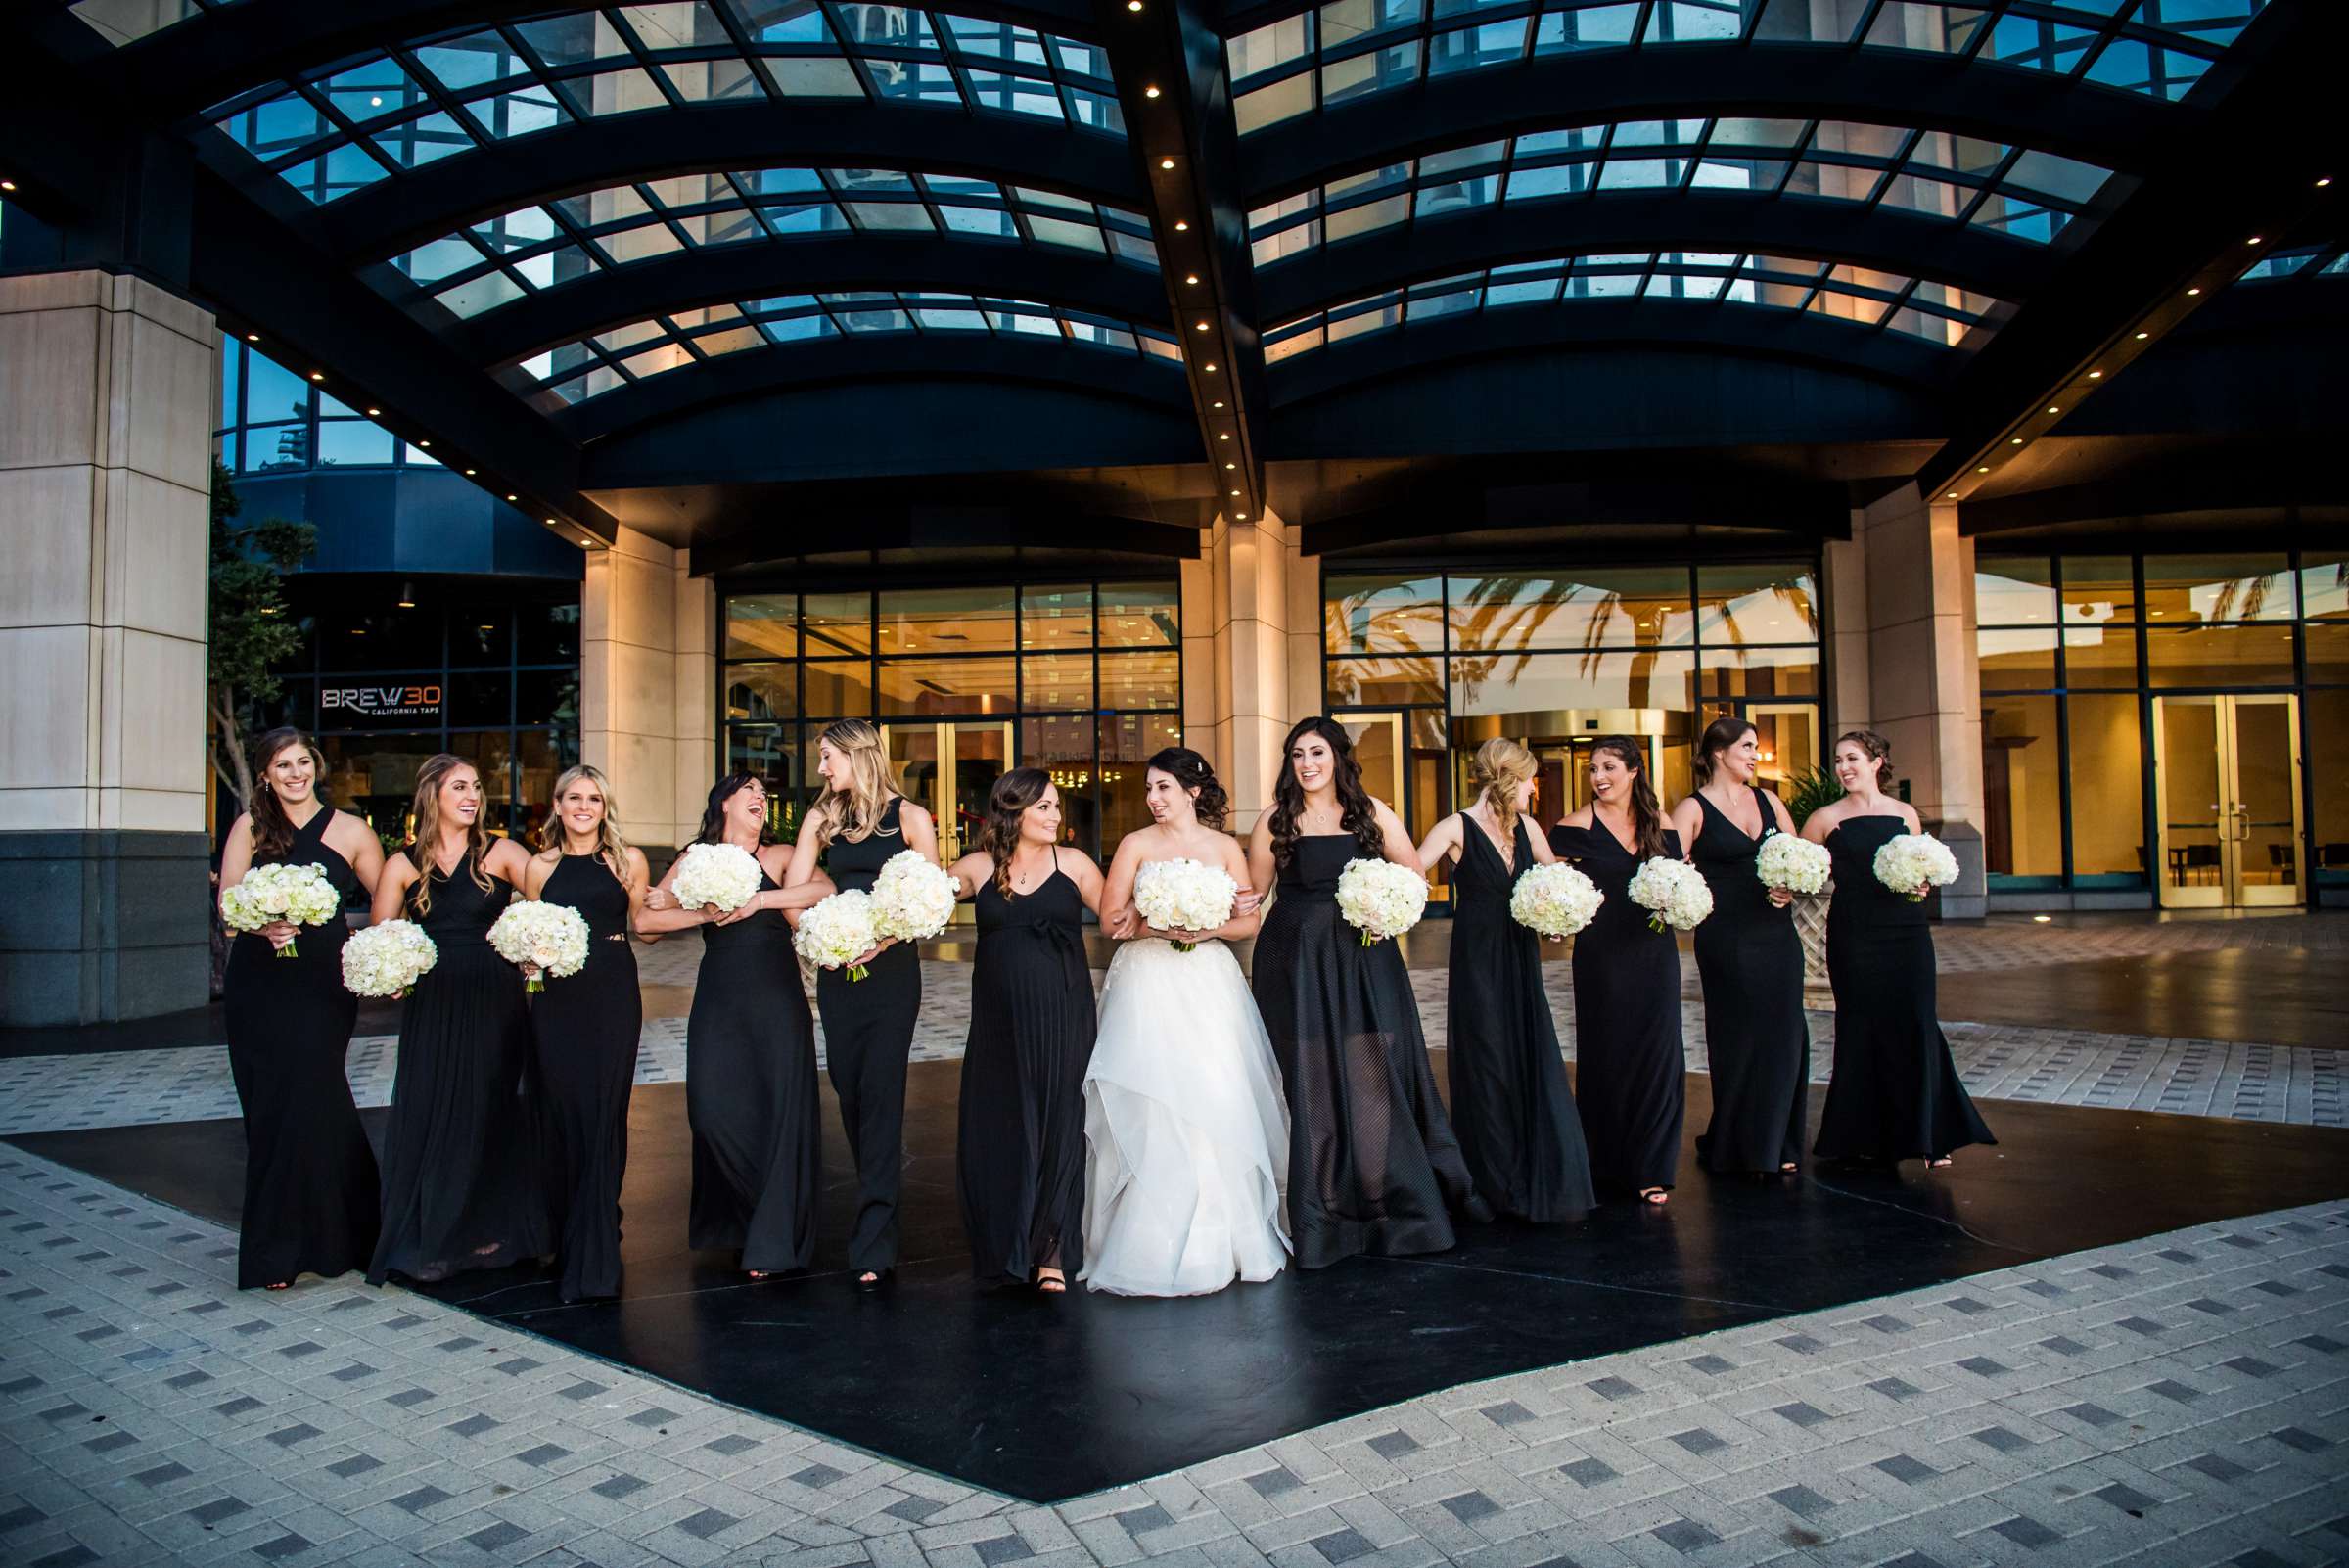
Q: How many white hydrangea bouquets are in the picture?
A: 12